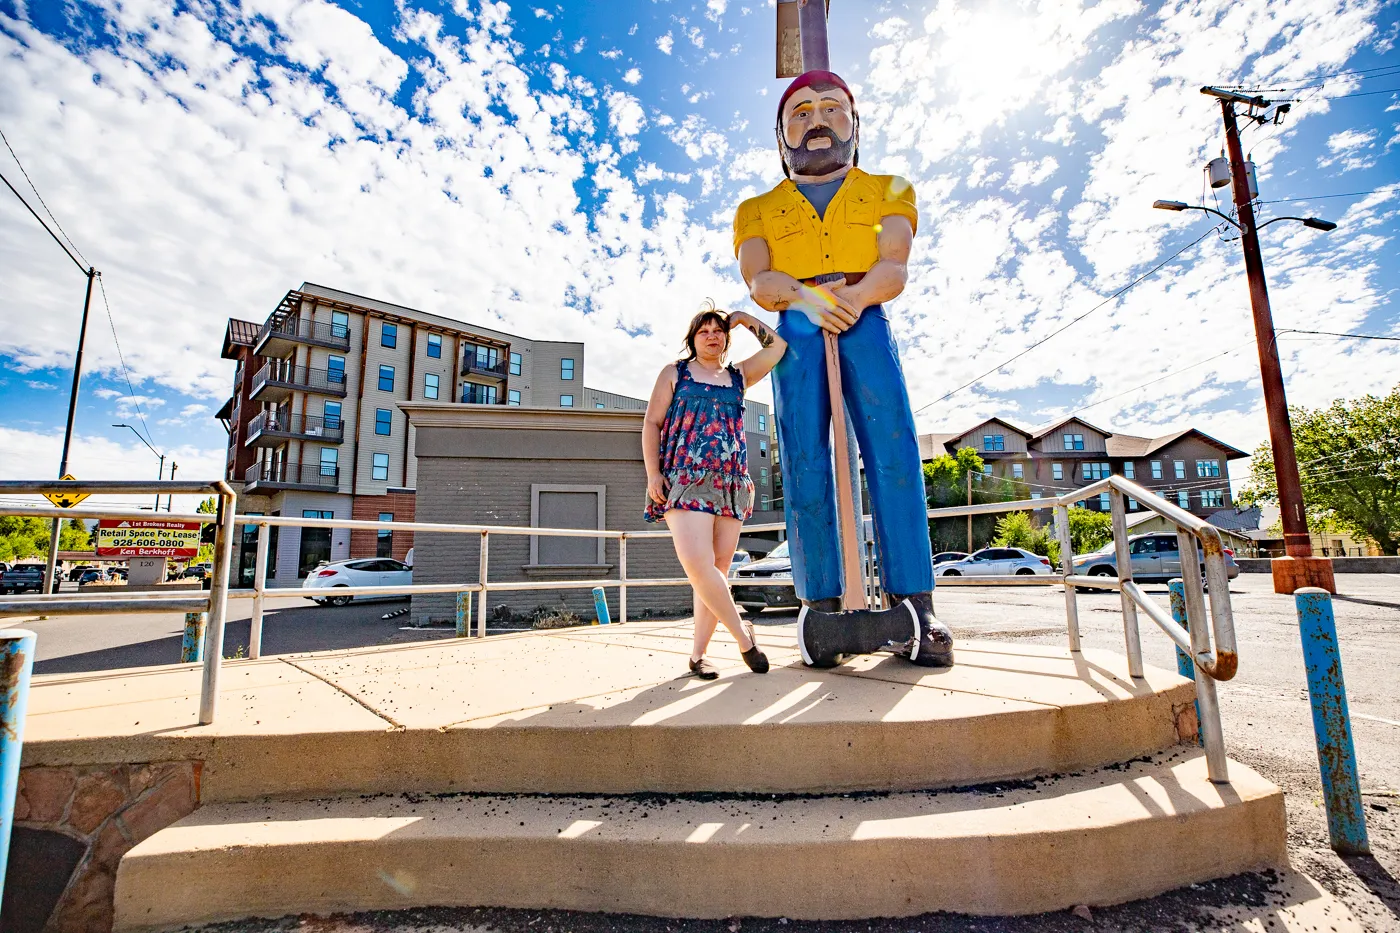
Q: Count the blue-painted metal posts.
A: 6